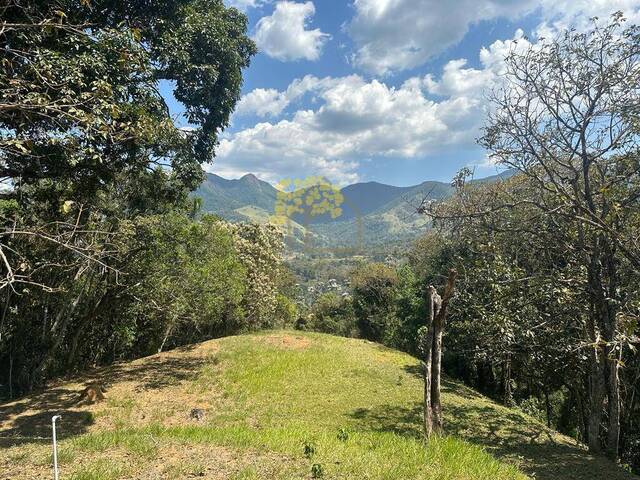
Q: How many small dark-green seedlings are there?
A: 3